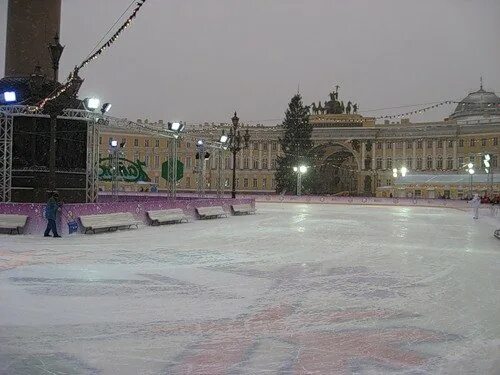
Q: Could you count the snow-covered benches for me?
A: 5